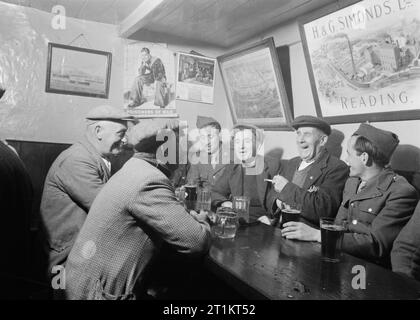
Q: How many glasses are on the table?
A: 6